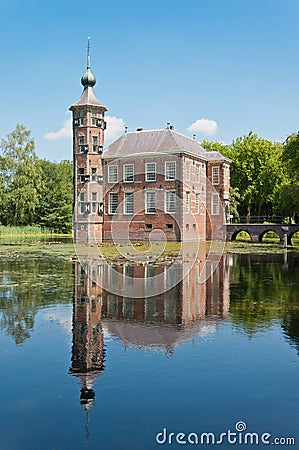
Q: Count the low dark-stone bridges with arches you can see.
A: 1